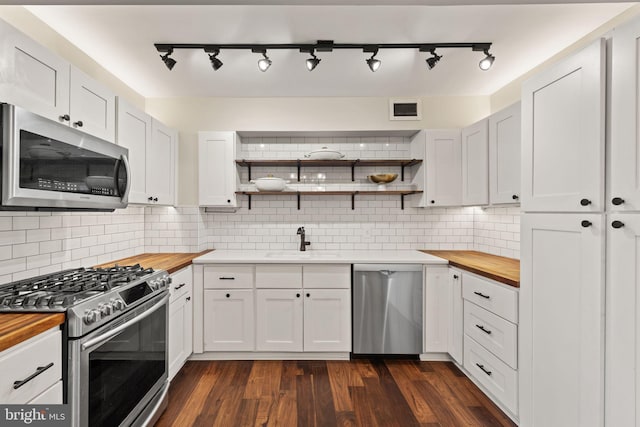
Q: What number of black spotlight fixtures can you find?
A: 7